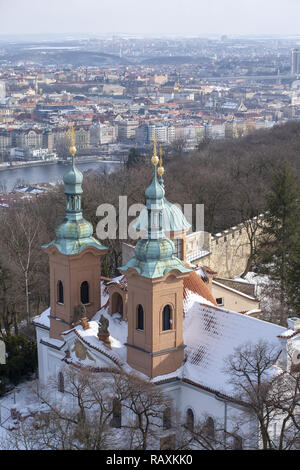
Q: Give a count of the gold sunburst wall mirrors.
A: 0